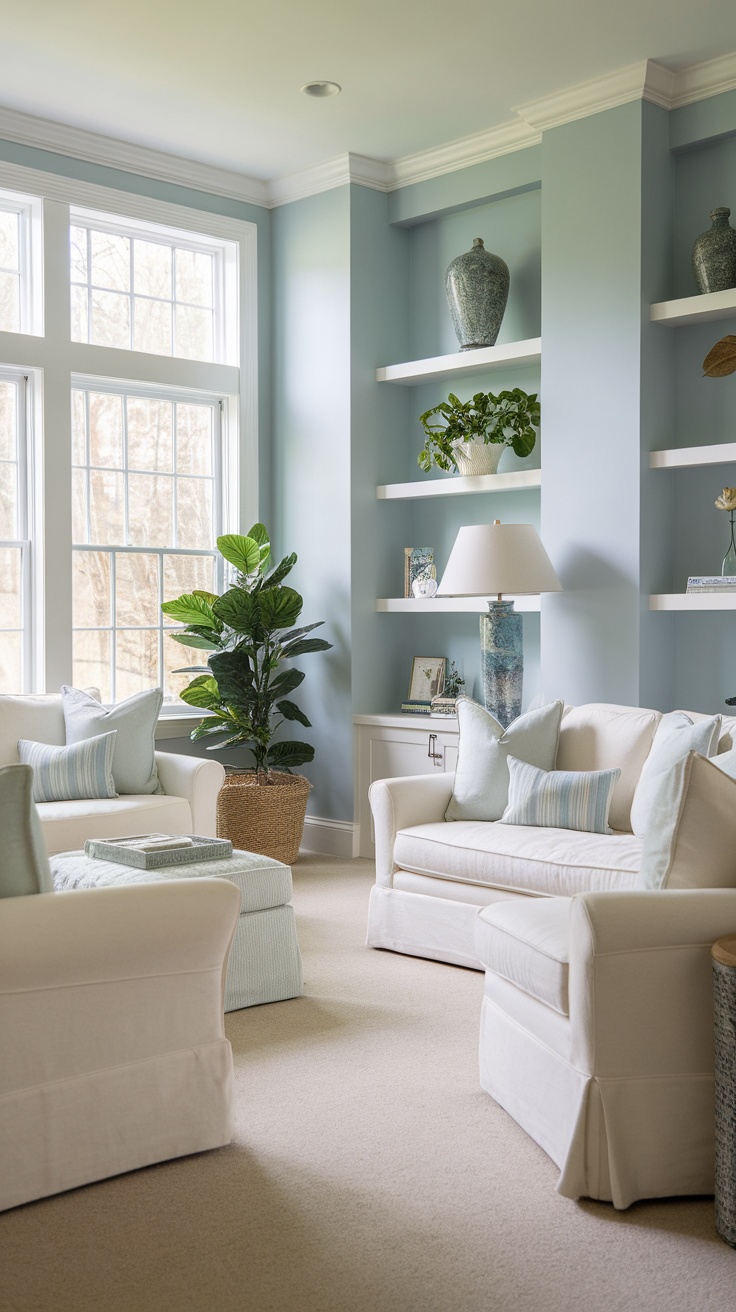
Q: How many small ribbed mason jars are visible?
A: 0